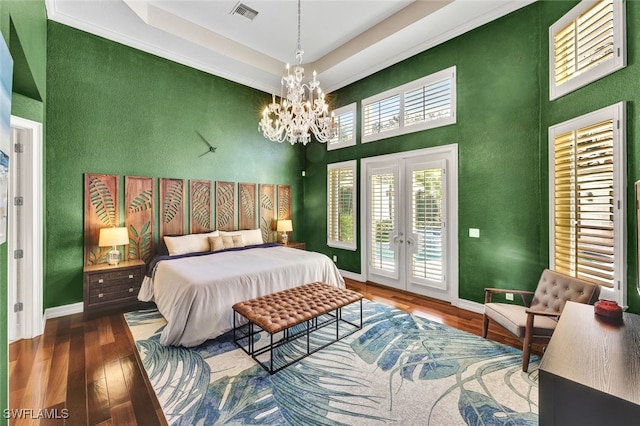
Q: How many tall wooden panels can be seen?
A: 8